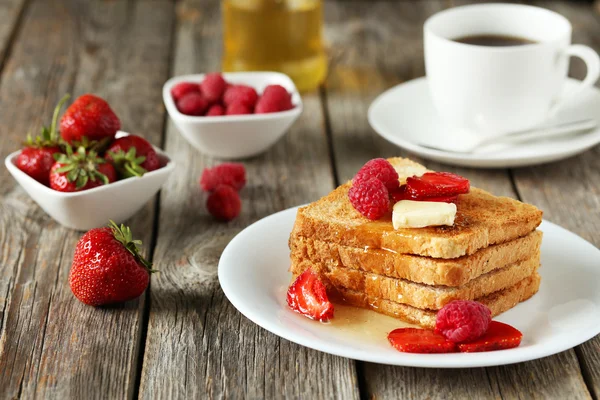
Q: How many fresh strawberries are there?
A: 5